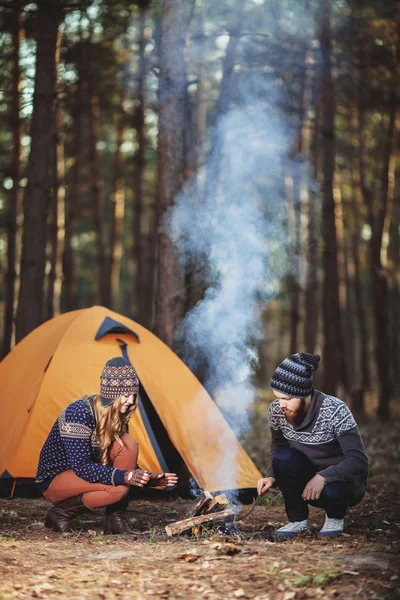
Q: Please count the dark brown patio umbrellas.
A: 0